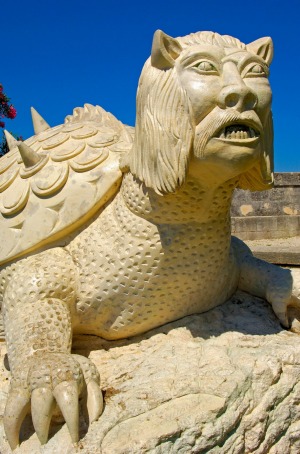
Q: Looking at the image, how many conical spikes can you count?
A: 3